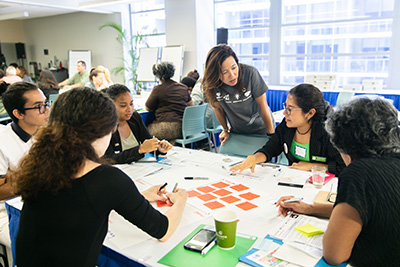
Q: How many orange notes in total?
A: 11